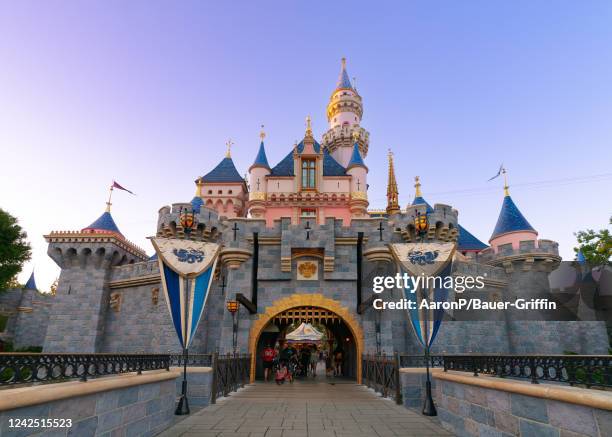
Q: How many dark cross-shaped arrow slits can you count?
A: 3